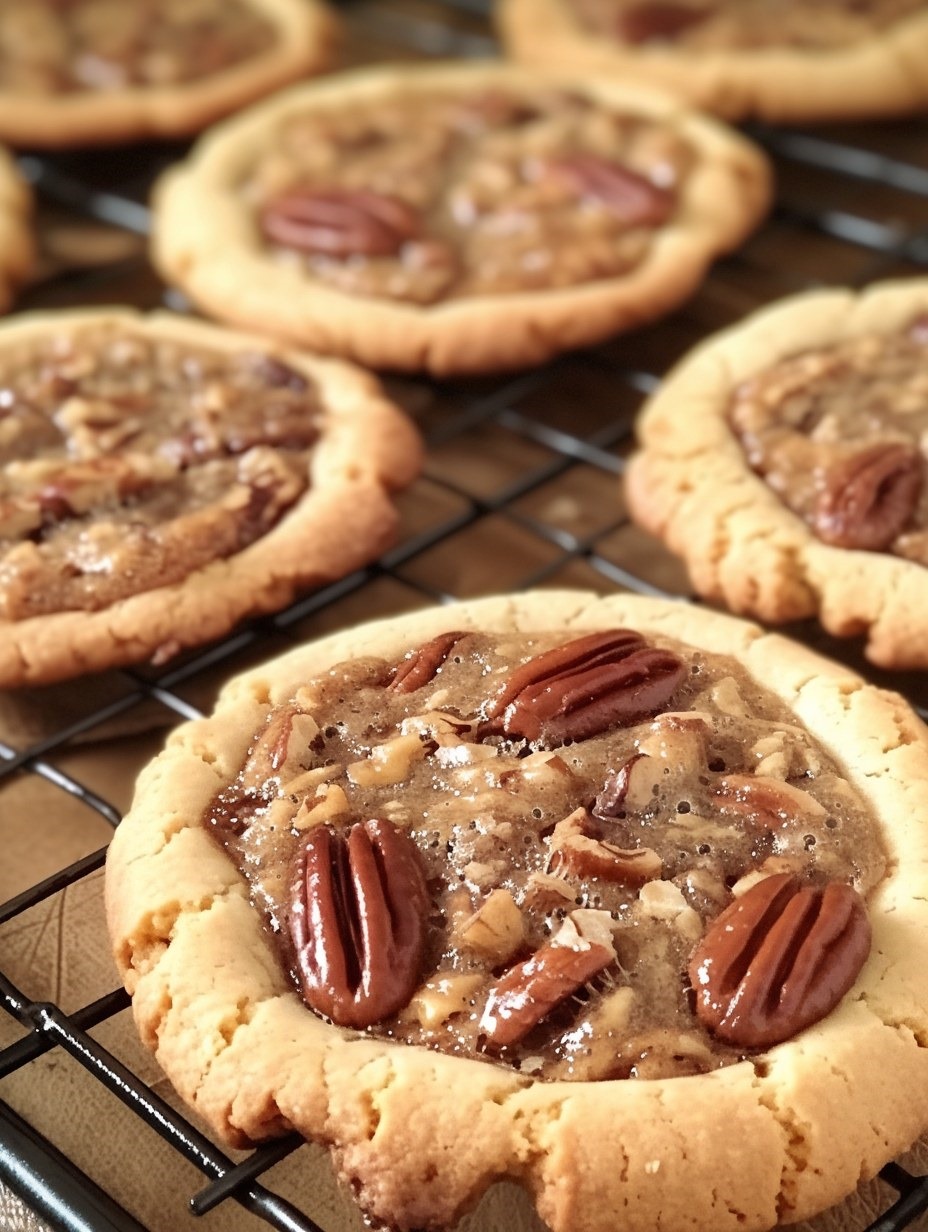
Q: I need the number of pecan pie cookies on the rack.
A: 7